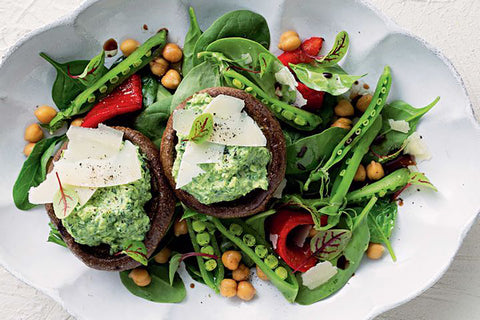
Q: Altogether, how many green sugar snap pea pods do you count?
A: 7